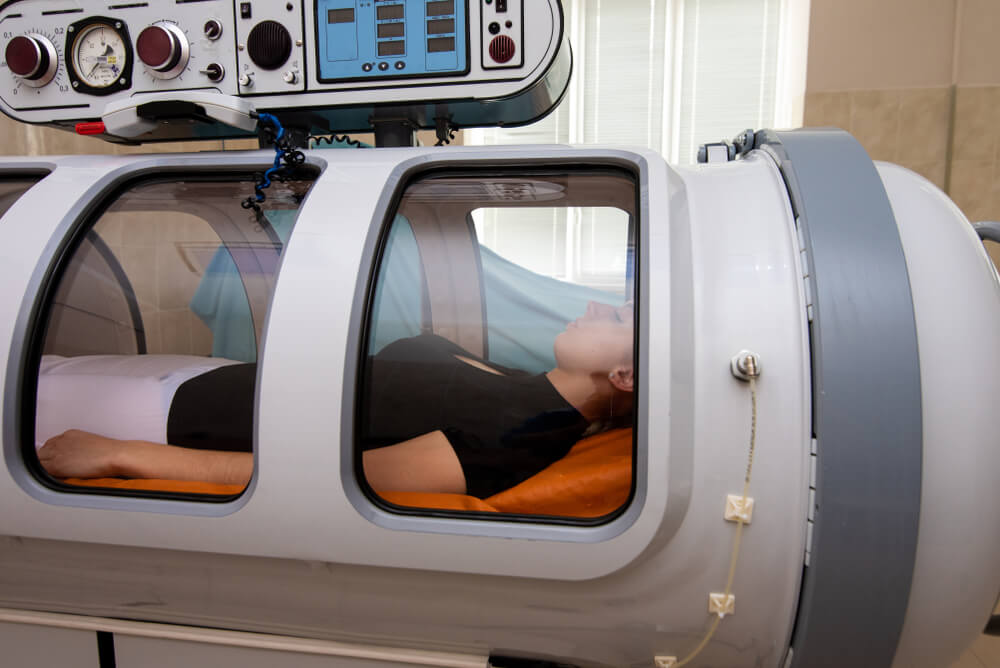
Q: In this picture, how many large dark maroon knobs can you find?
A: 2